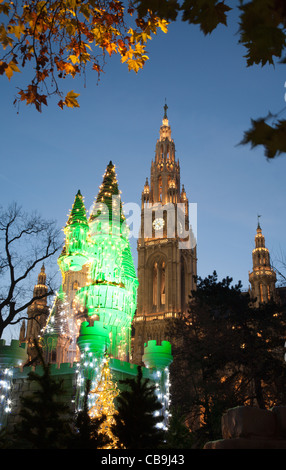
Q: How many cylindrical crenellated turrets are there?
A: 3